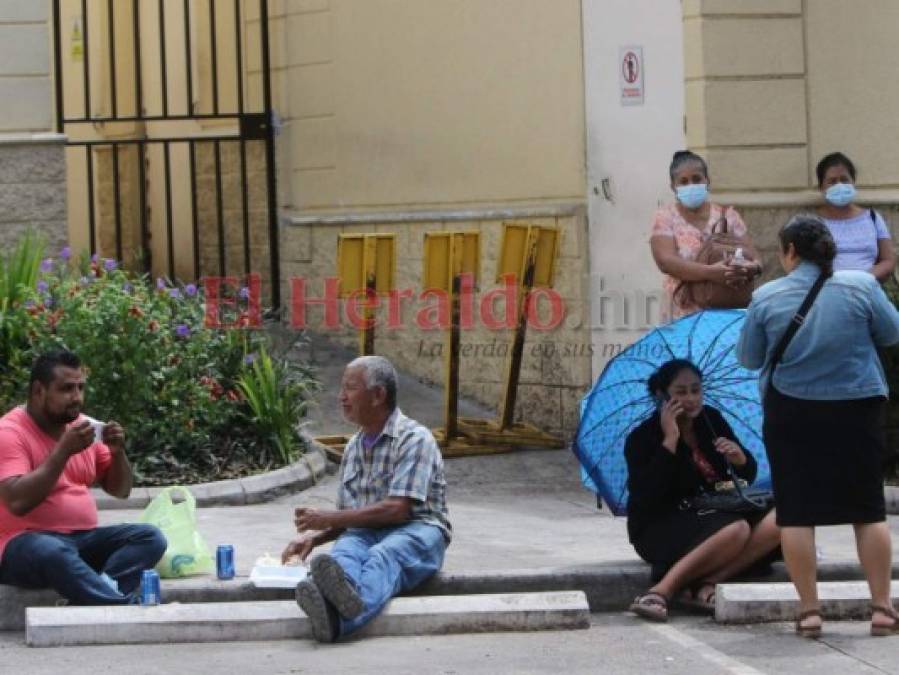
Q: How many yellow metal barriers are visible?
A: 3